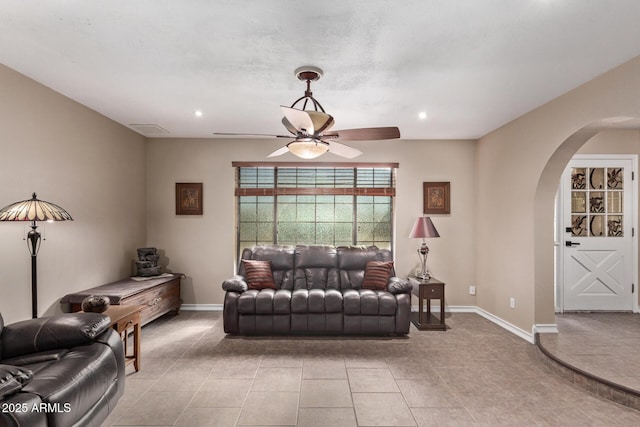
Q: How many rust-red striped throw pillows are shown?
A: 2